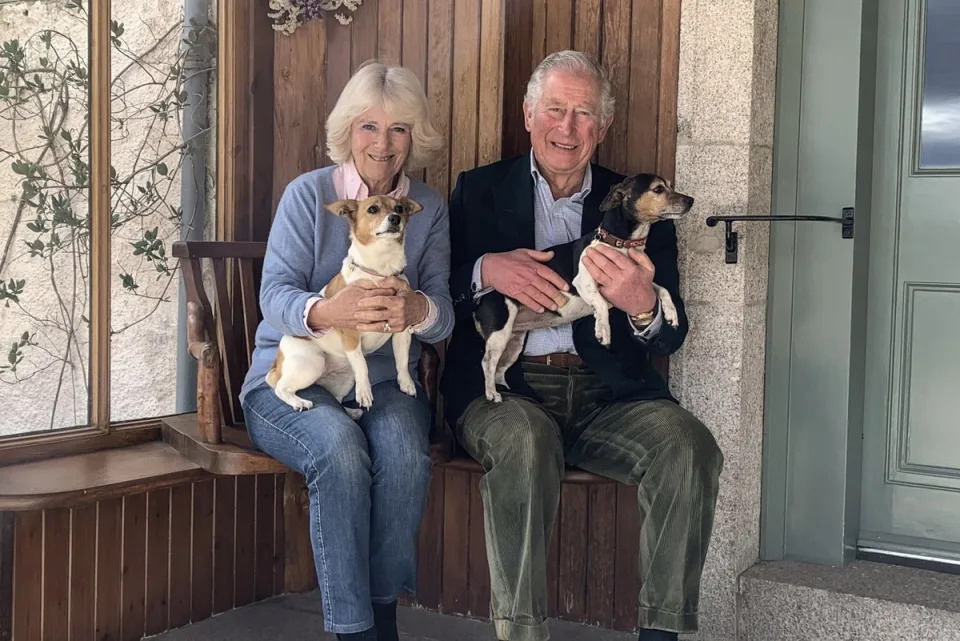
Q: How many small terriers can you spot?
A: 2